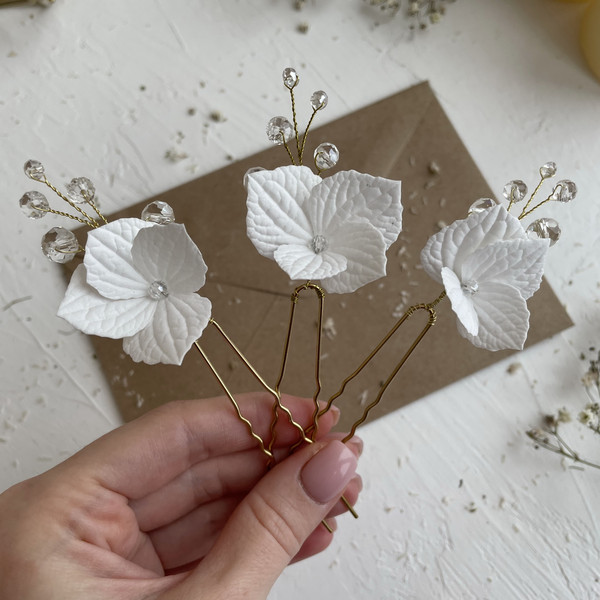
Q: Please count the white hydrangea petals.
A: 12